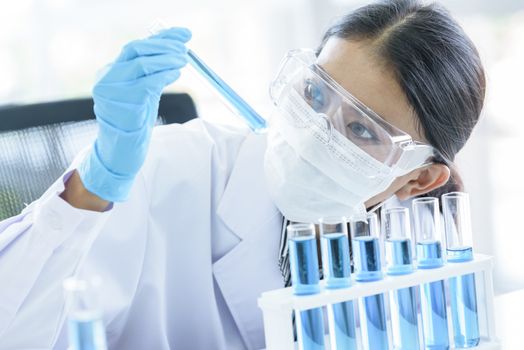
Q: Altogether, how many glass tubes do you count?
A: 8